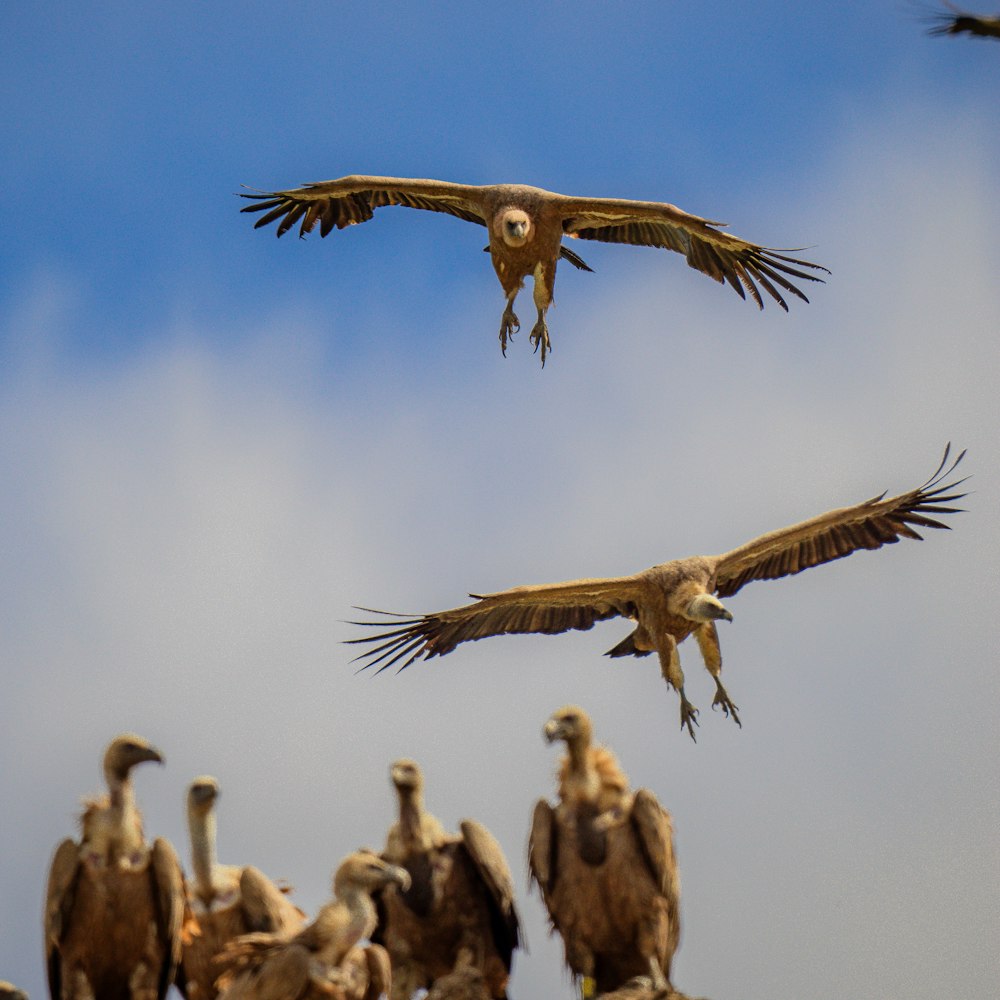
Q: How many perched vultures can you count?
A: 5